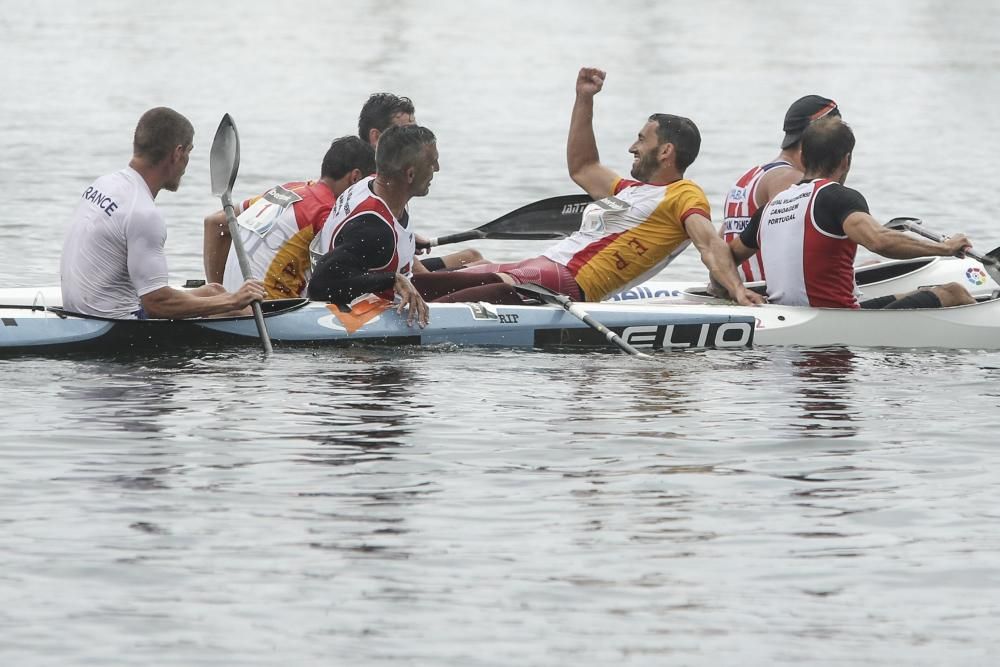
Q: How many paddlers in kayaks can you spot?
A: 7